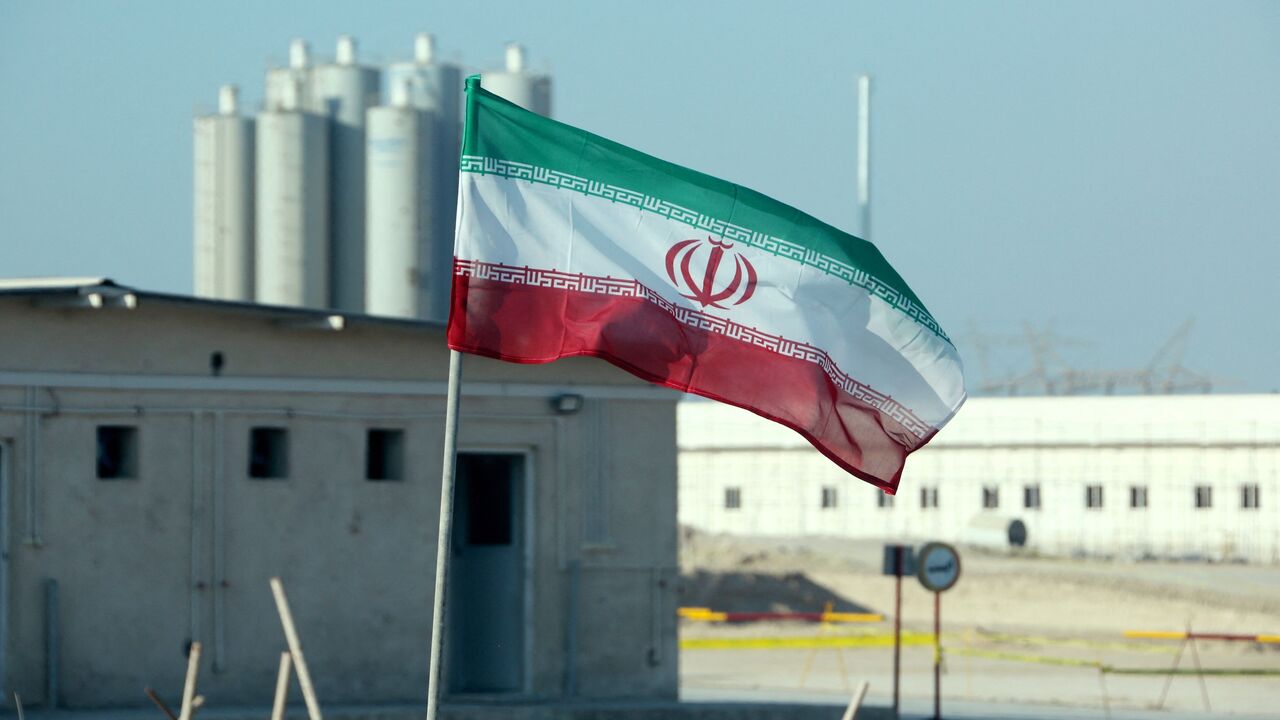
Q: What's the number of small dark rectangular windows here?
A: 13